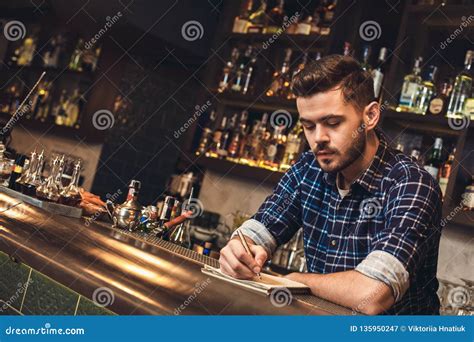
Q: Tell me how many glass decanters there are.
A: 5